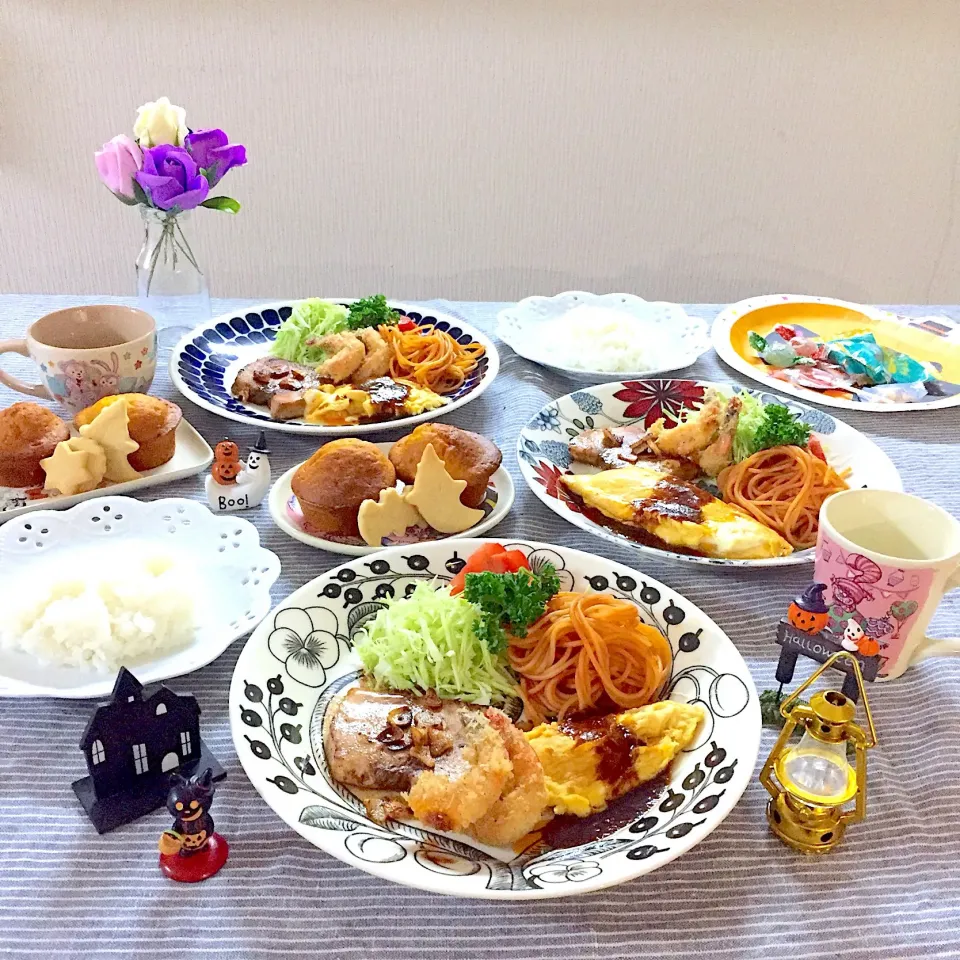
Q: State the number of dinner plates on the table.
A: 3